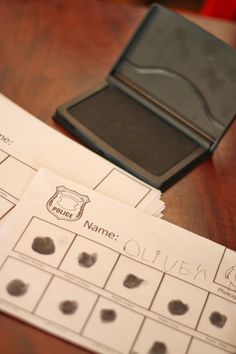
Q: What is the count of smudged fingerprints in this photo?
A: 9